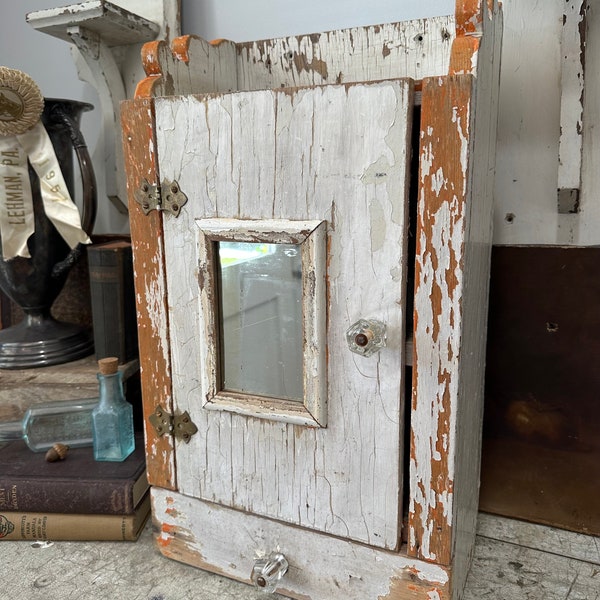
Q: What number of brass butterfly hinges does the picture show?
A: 2